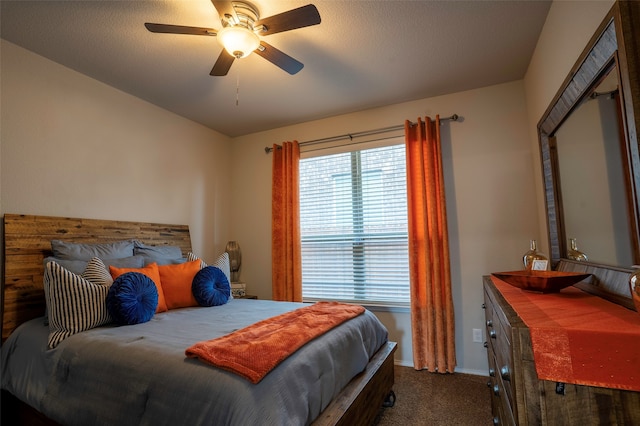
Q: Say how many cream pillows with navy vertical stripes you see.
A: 2